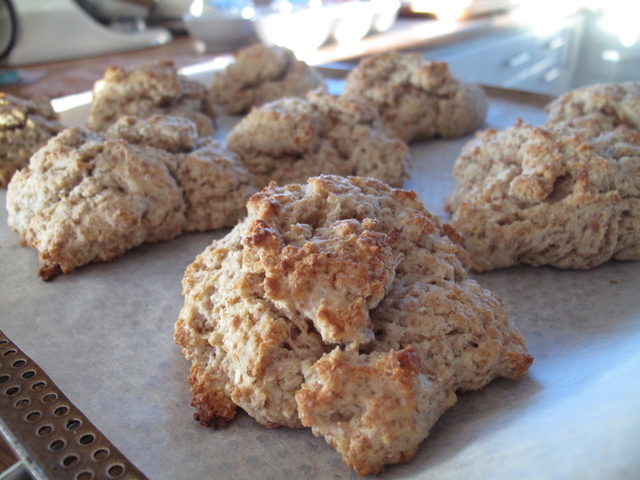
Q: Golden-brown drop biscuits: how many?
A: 9